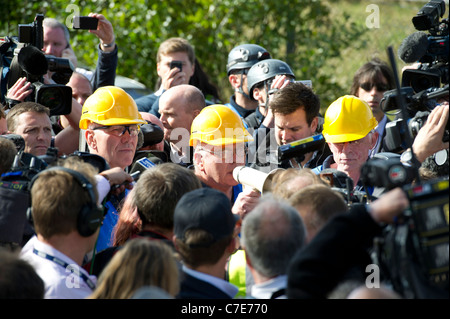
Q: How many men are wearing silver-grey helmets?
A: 2